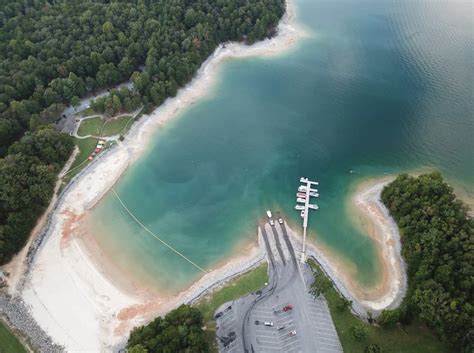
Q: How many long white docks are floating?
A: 1